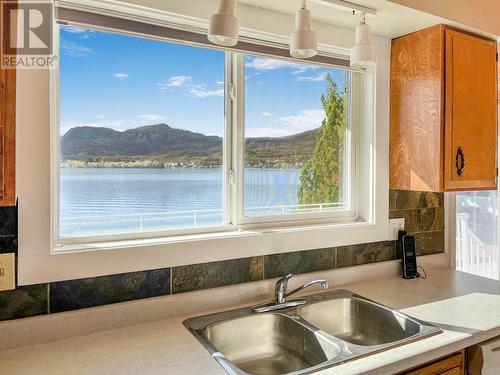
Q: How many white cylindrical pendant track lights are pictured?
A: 3